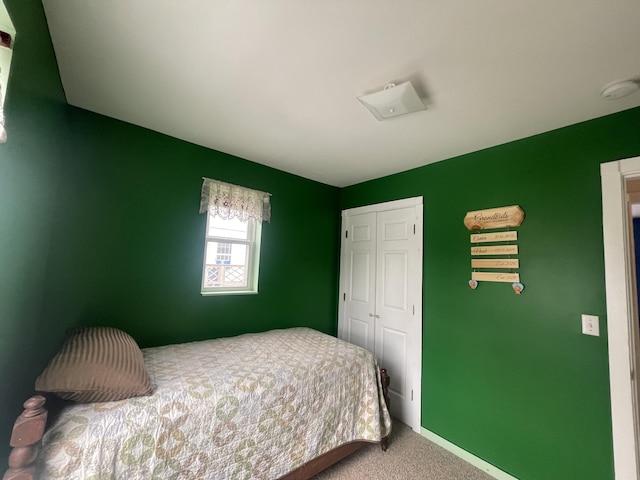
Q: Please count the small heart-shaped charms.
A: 2